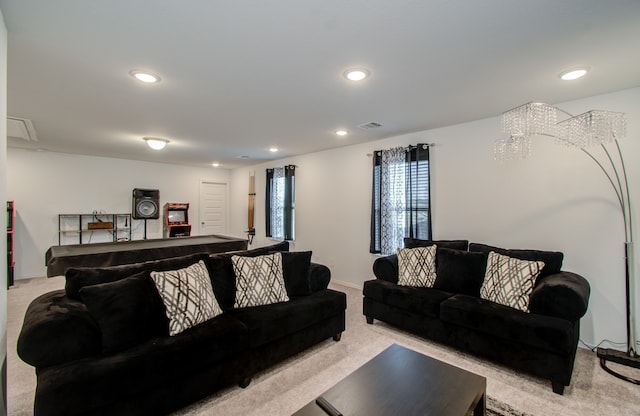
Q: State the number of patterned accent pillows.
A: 4